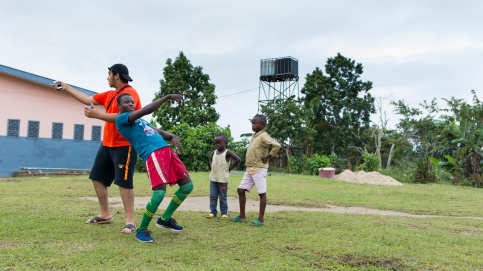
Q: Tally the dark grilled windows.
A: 5